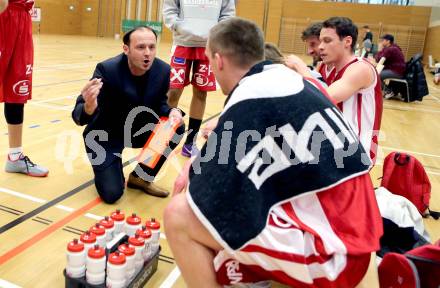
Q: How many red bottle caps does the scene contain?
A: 12